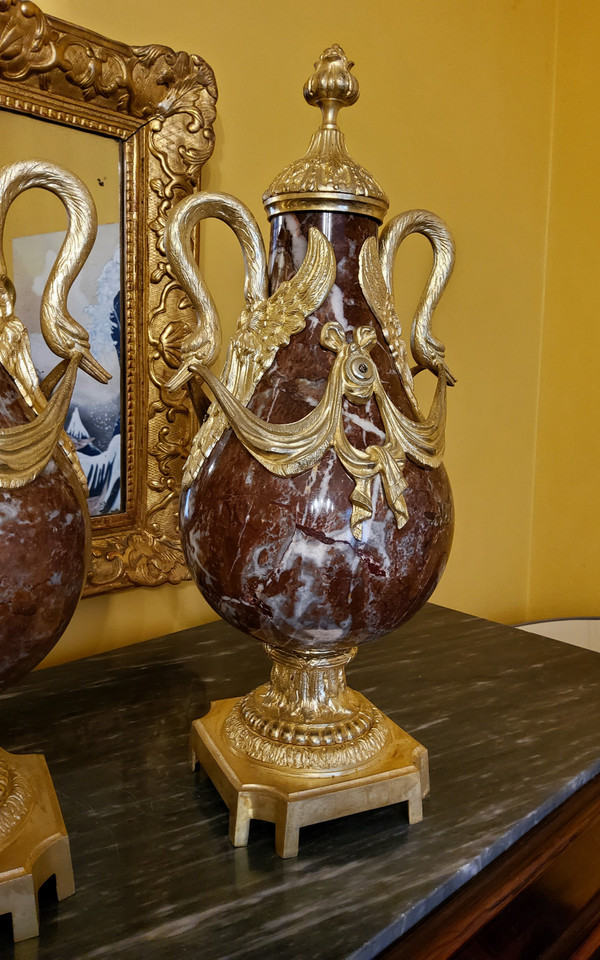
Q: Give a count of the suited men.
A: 0